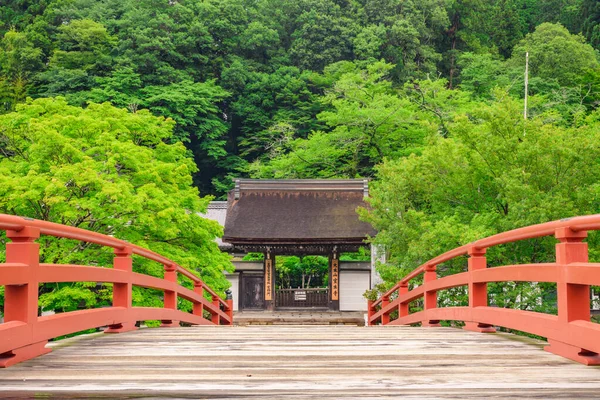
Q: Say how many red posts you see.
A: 12